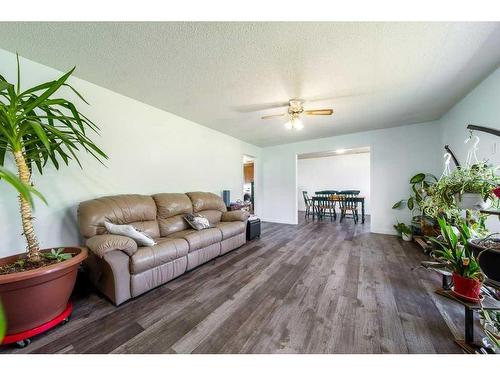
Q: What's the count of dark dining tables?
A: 1